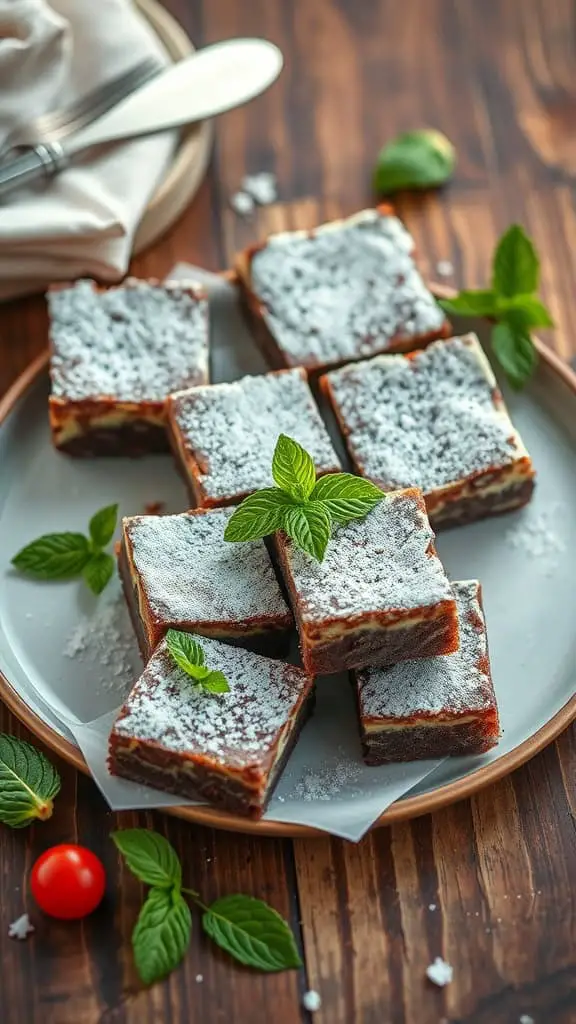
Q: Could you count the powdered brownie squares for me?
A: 8